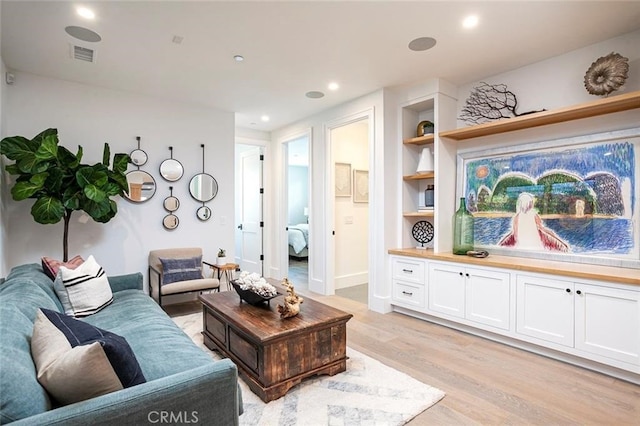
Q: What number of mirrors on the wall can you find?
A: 7